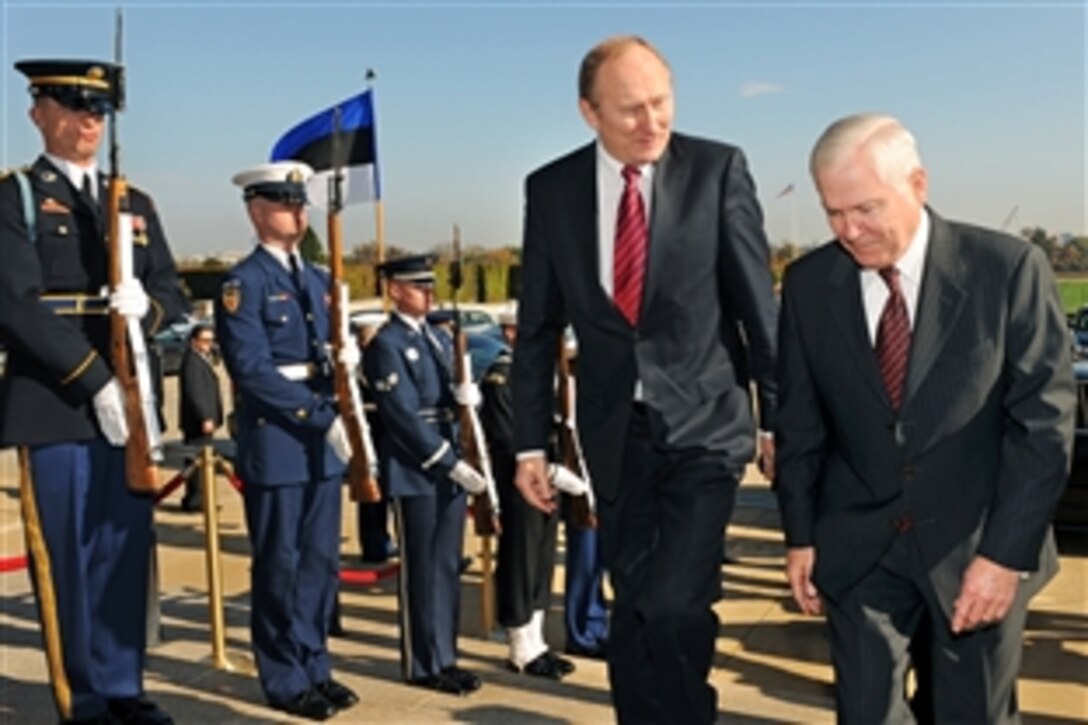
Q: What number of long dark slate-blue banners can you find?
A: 0